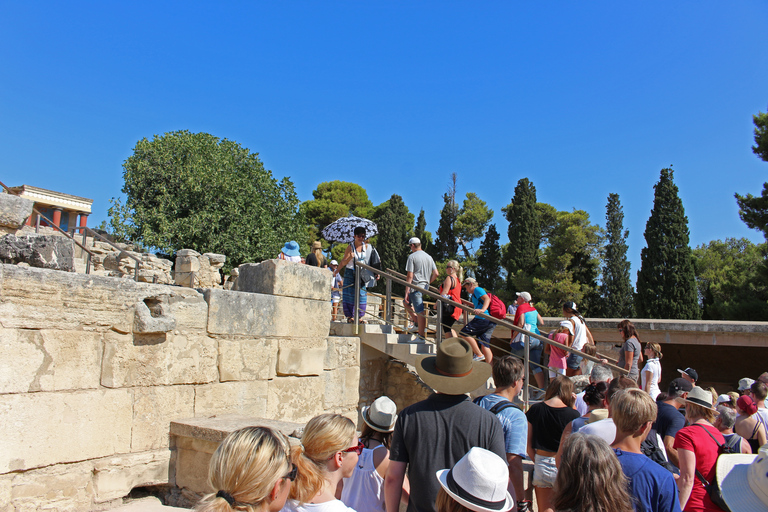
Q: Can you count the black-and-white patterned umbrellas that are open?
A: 1